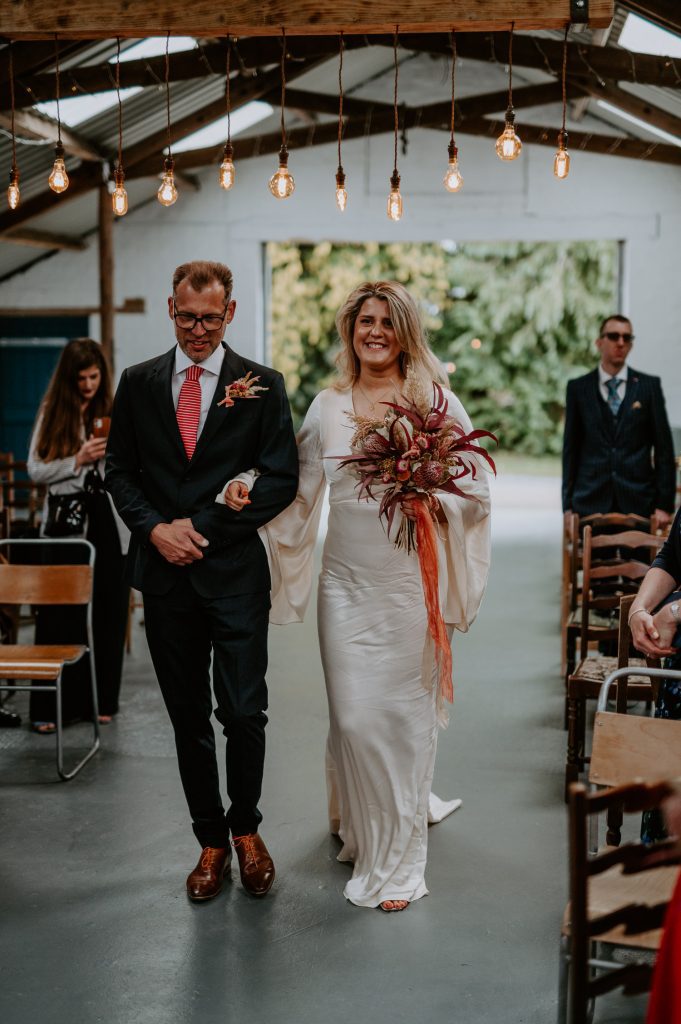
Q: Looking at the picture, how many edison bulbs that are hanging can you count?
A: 11